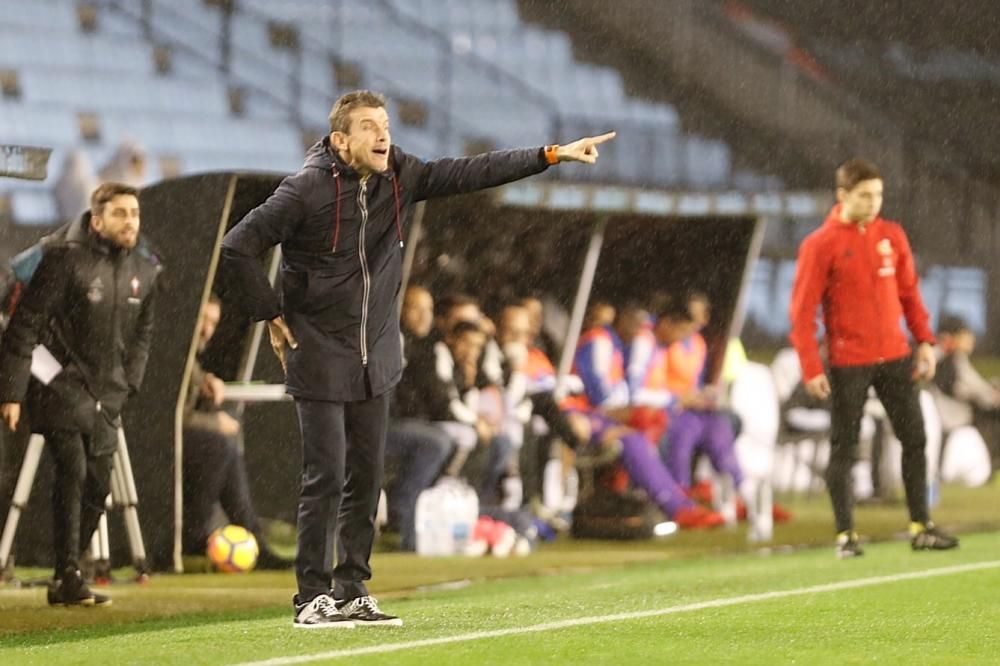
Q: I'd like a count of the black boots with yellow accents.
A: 2